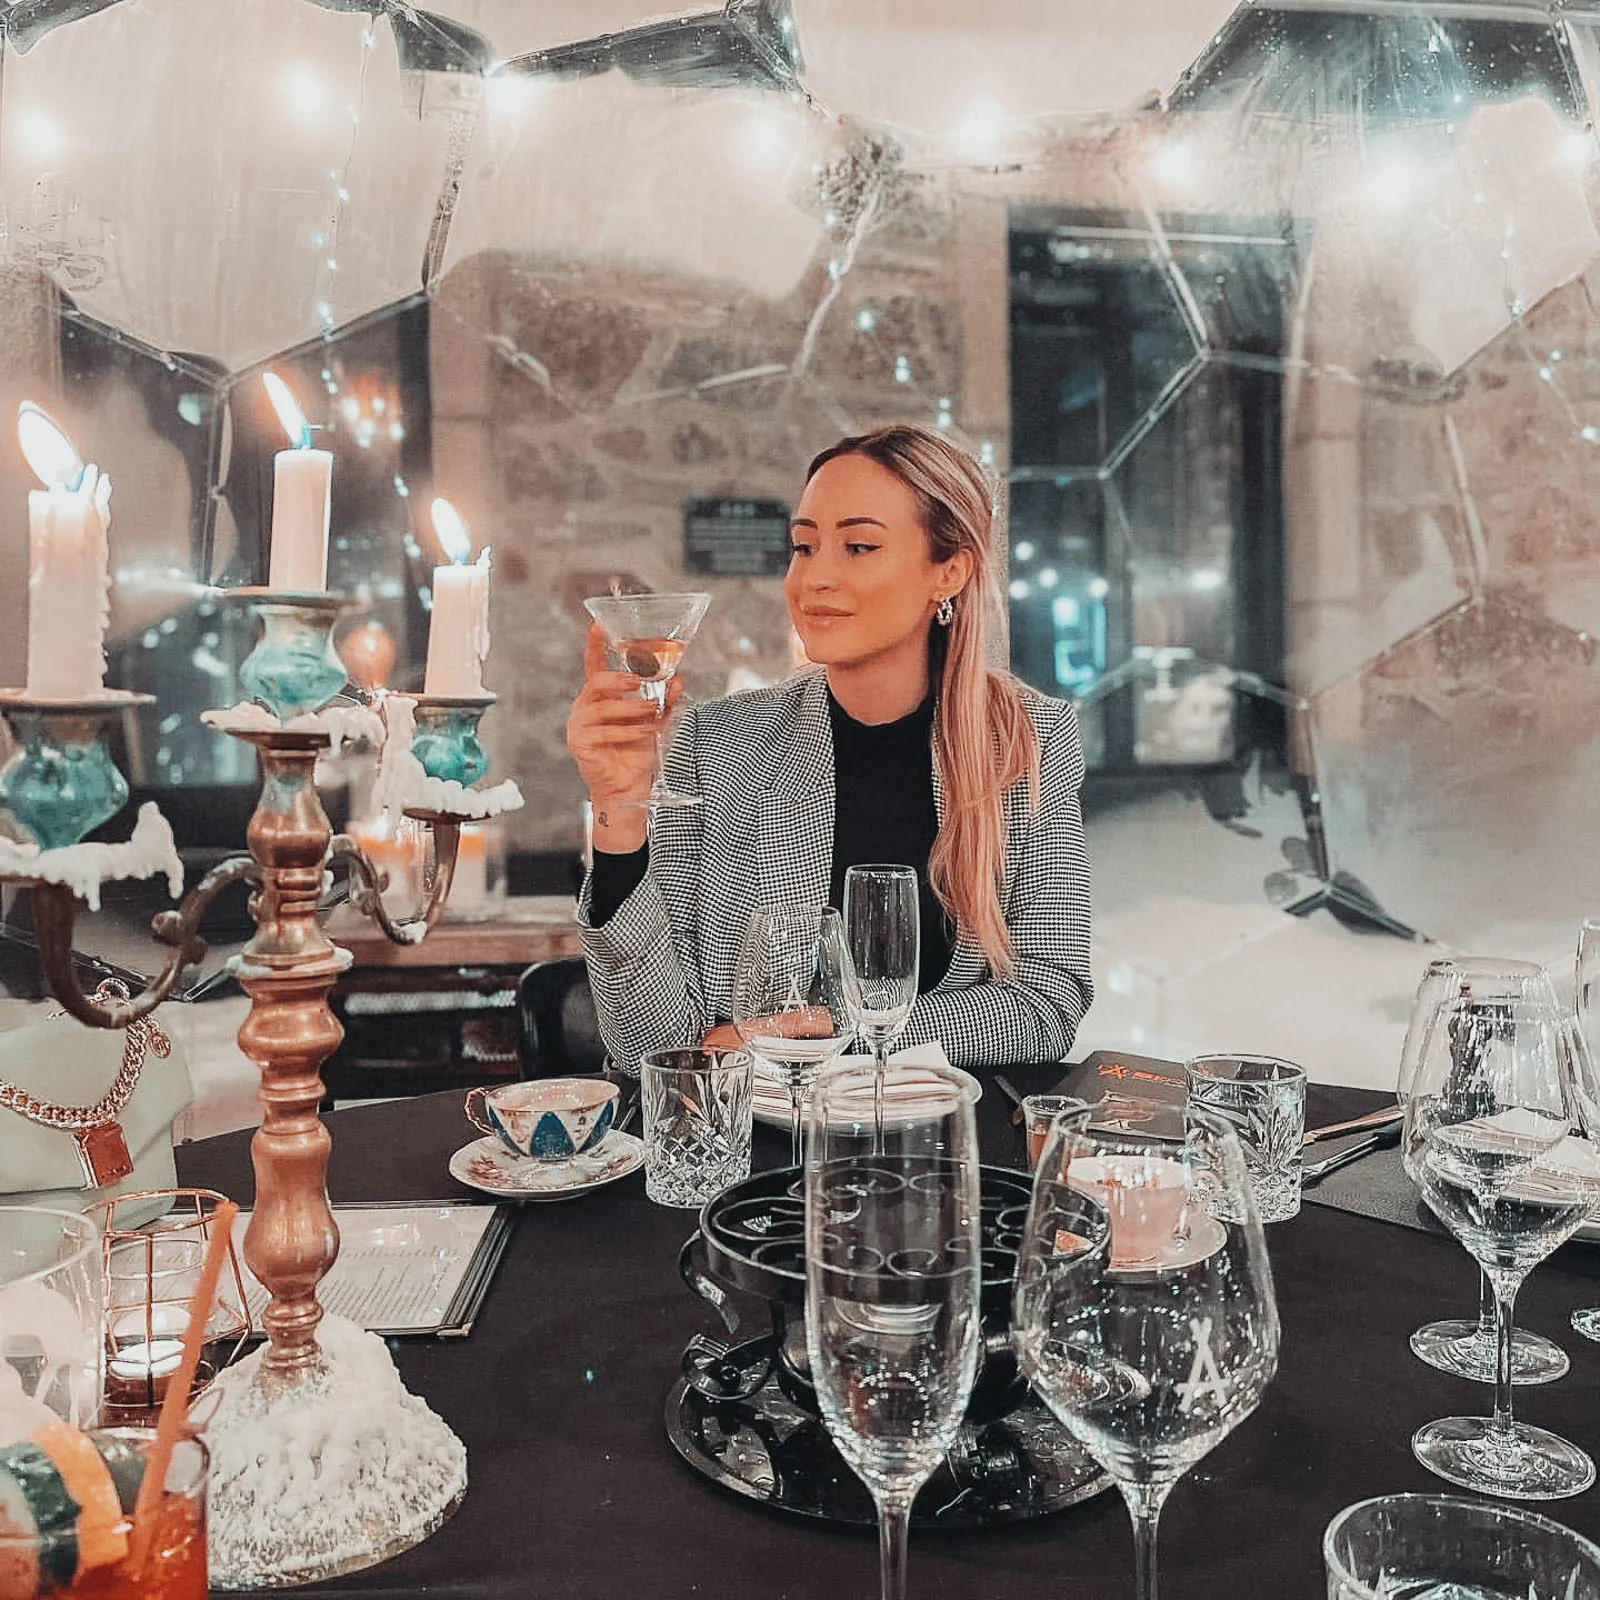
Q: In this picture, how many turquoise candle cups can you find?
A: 3